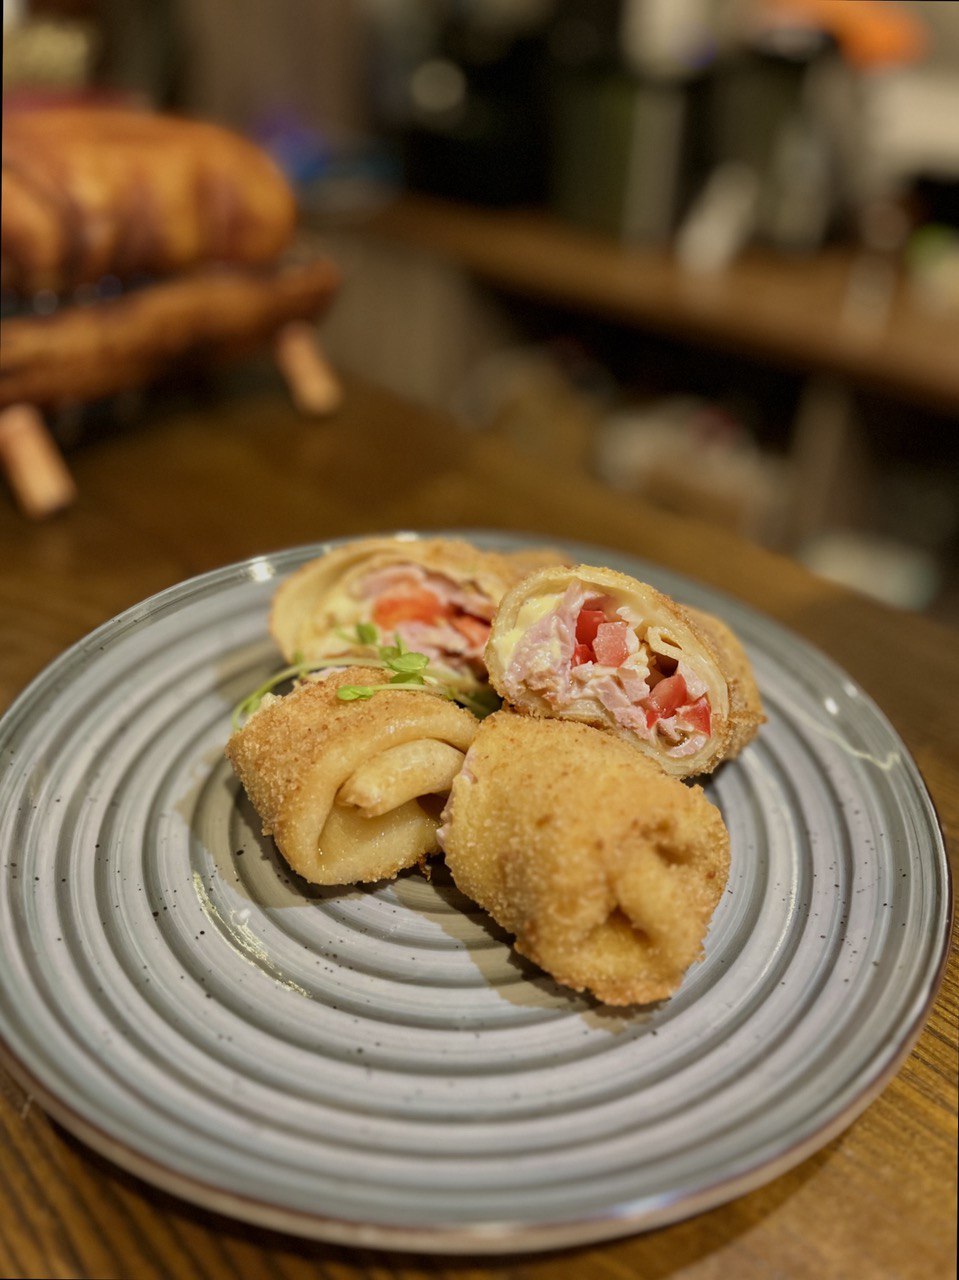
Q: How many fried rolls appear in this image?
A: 4